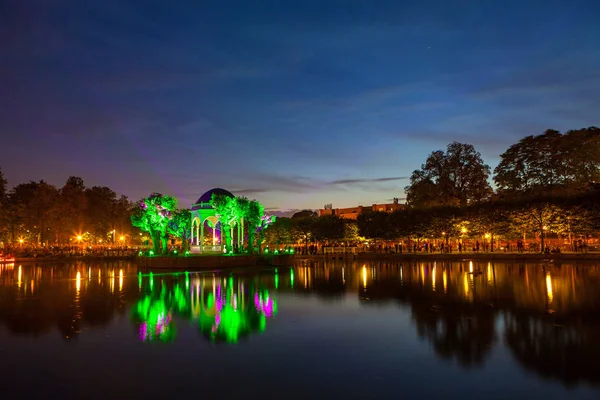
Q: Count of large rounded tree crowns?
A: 2